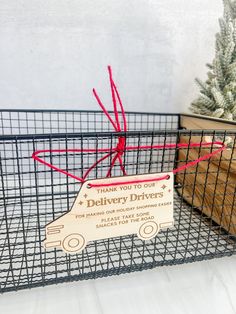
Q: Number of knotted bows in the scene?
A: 1